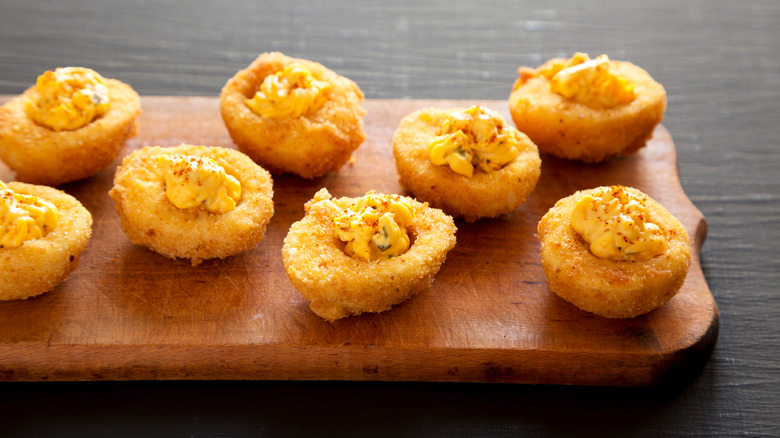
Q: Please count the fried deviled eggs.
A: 8